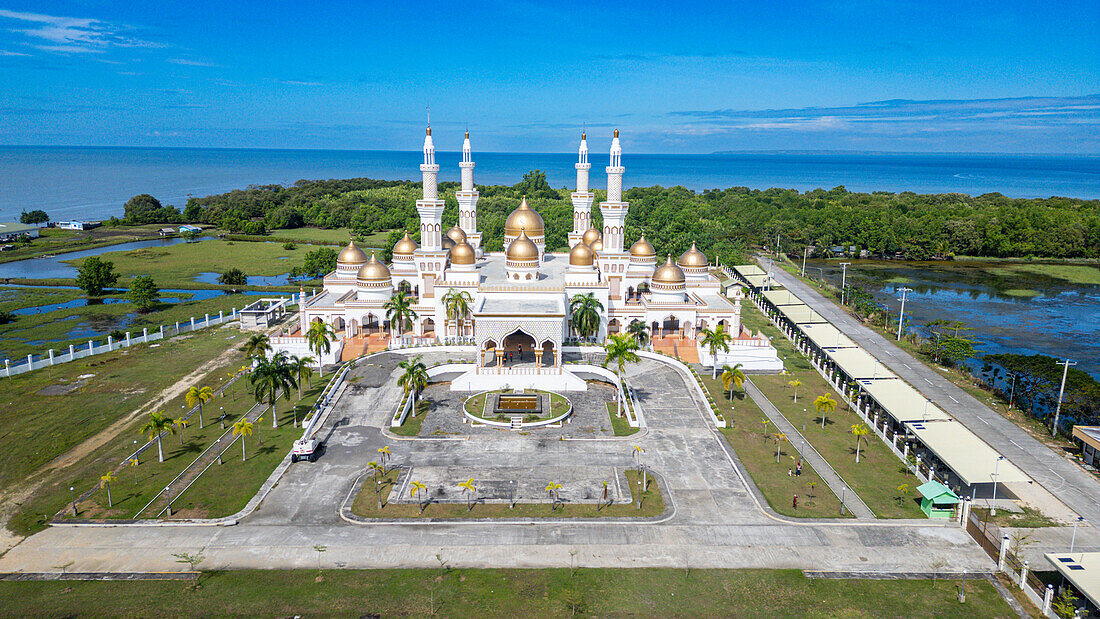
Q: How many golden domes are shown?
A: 14